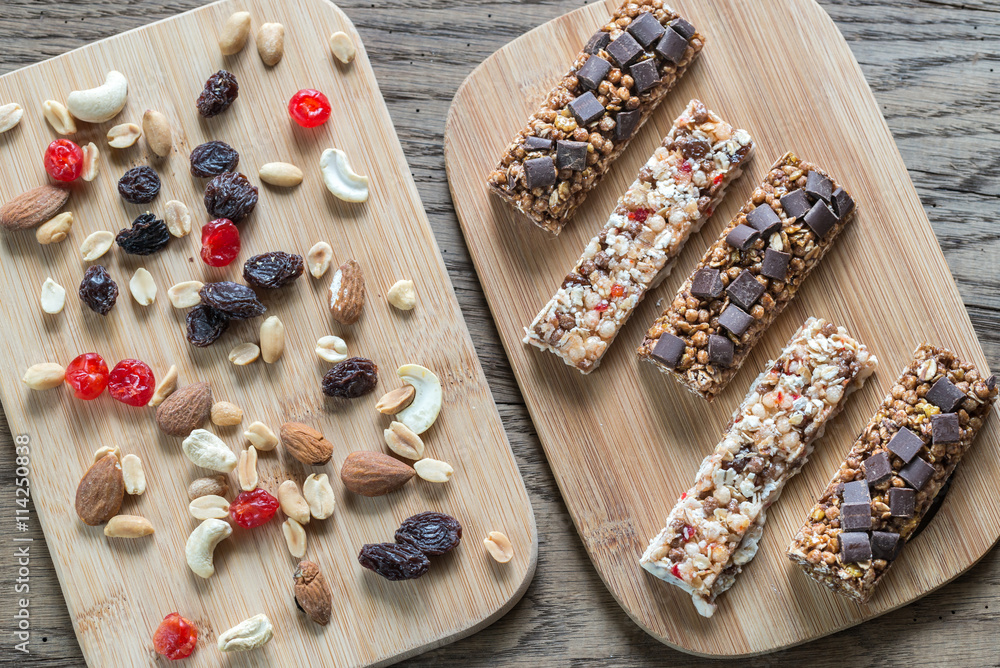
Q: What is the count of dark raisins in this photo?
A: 12